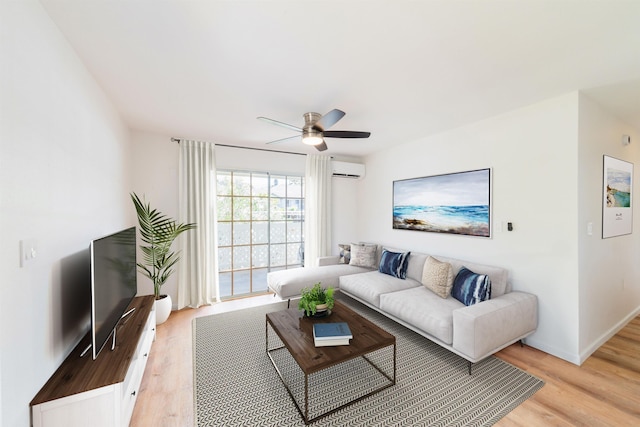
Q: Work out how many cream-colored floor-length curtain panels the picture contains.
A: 2